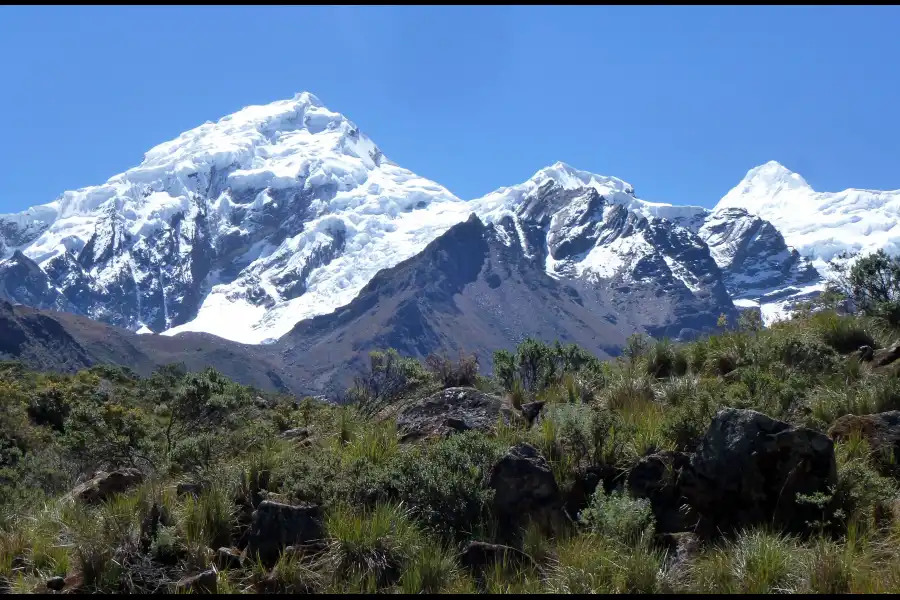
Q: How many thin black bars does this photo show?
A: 2